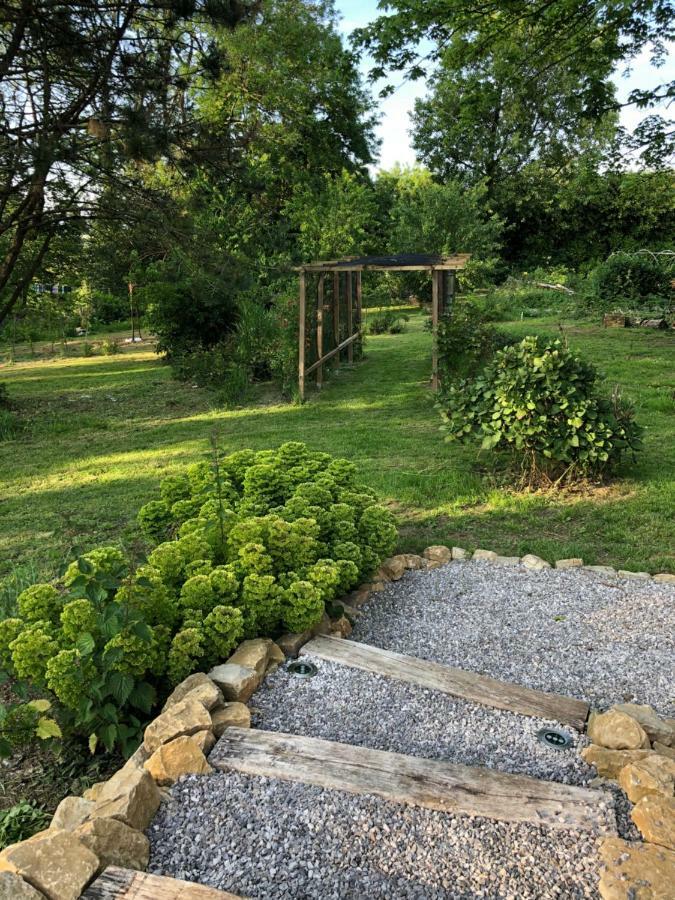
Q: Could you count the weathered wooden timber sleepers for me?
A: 3